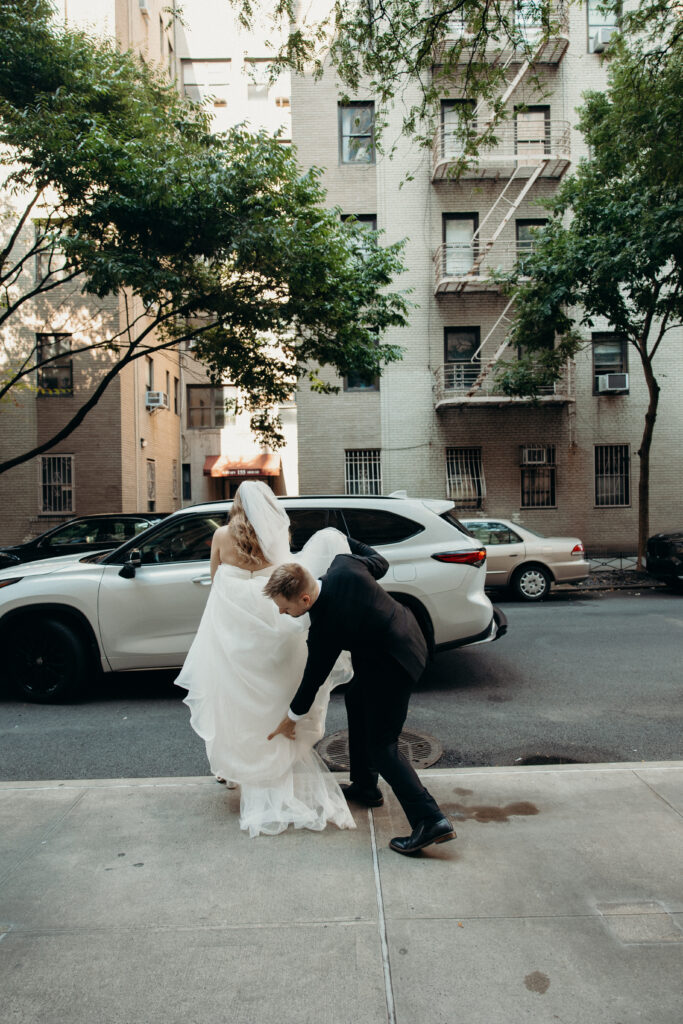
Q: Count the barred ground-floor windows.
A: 5